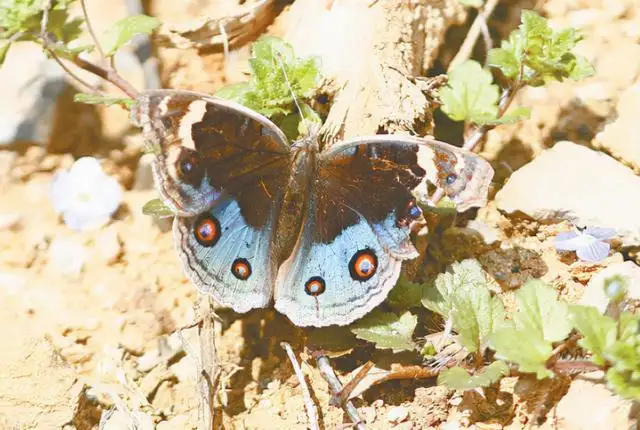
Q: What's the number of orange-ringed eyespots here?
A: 4